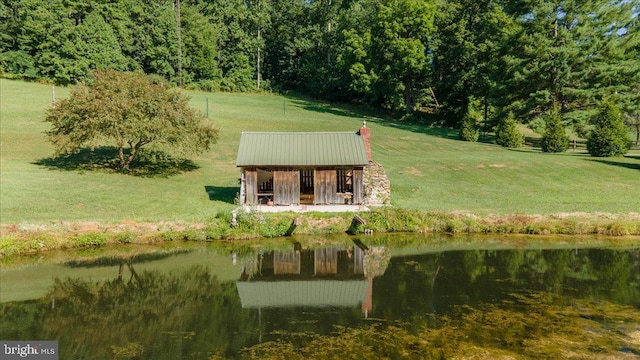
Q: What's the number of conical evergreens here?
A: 4